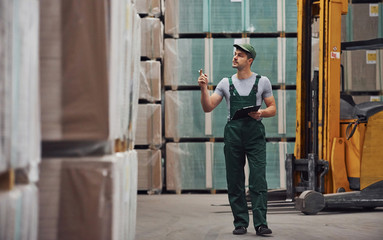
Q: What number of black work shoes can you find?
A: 2